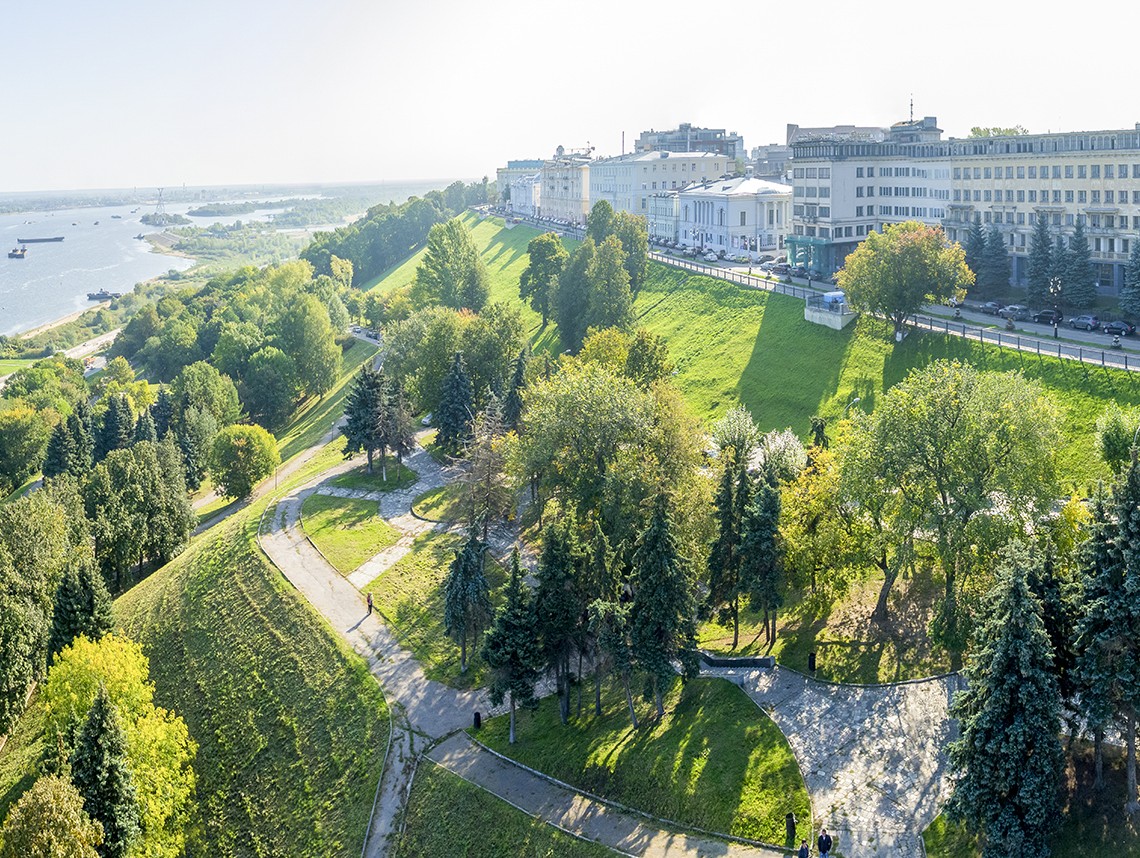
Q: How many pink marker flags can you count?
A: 0